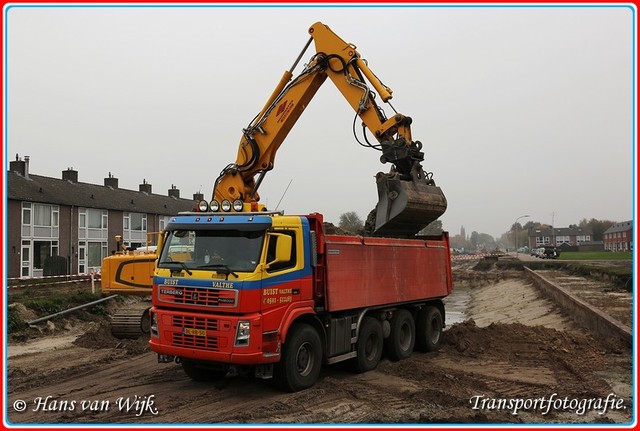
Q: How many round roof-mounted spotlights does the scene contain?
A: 4